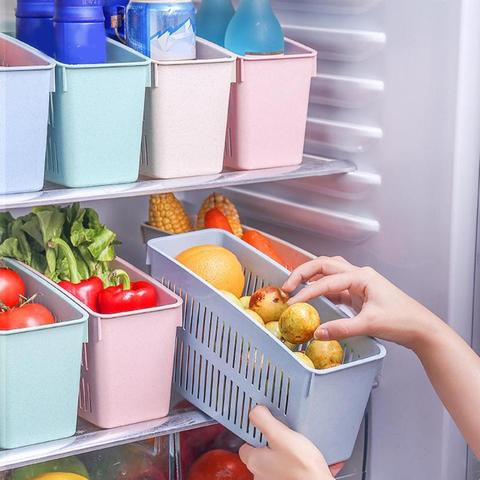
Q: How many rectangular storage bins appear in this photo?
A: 8